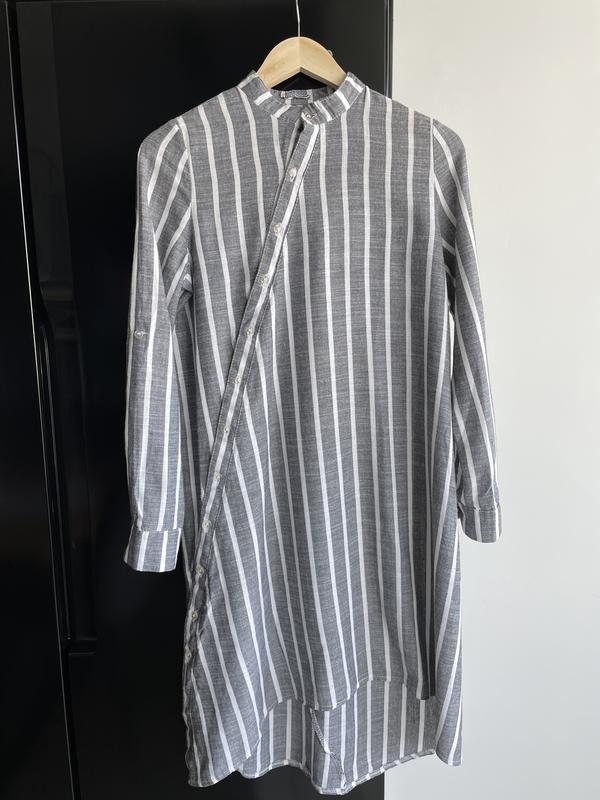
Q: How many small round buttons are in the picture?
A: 13